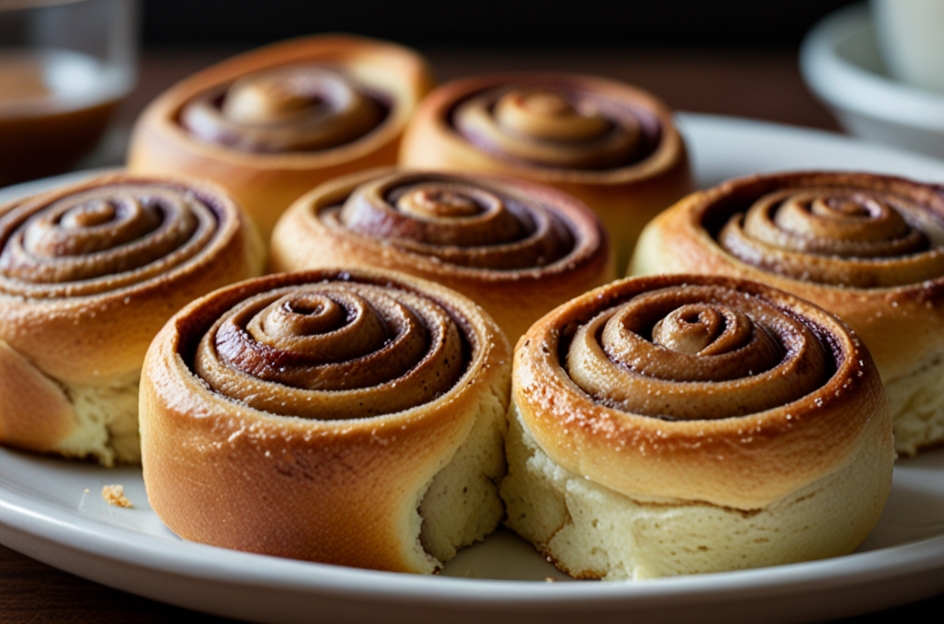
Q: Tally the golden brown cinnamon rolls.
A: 7